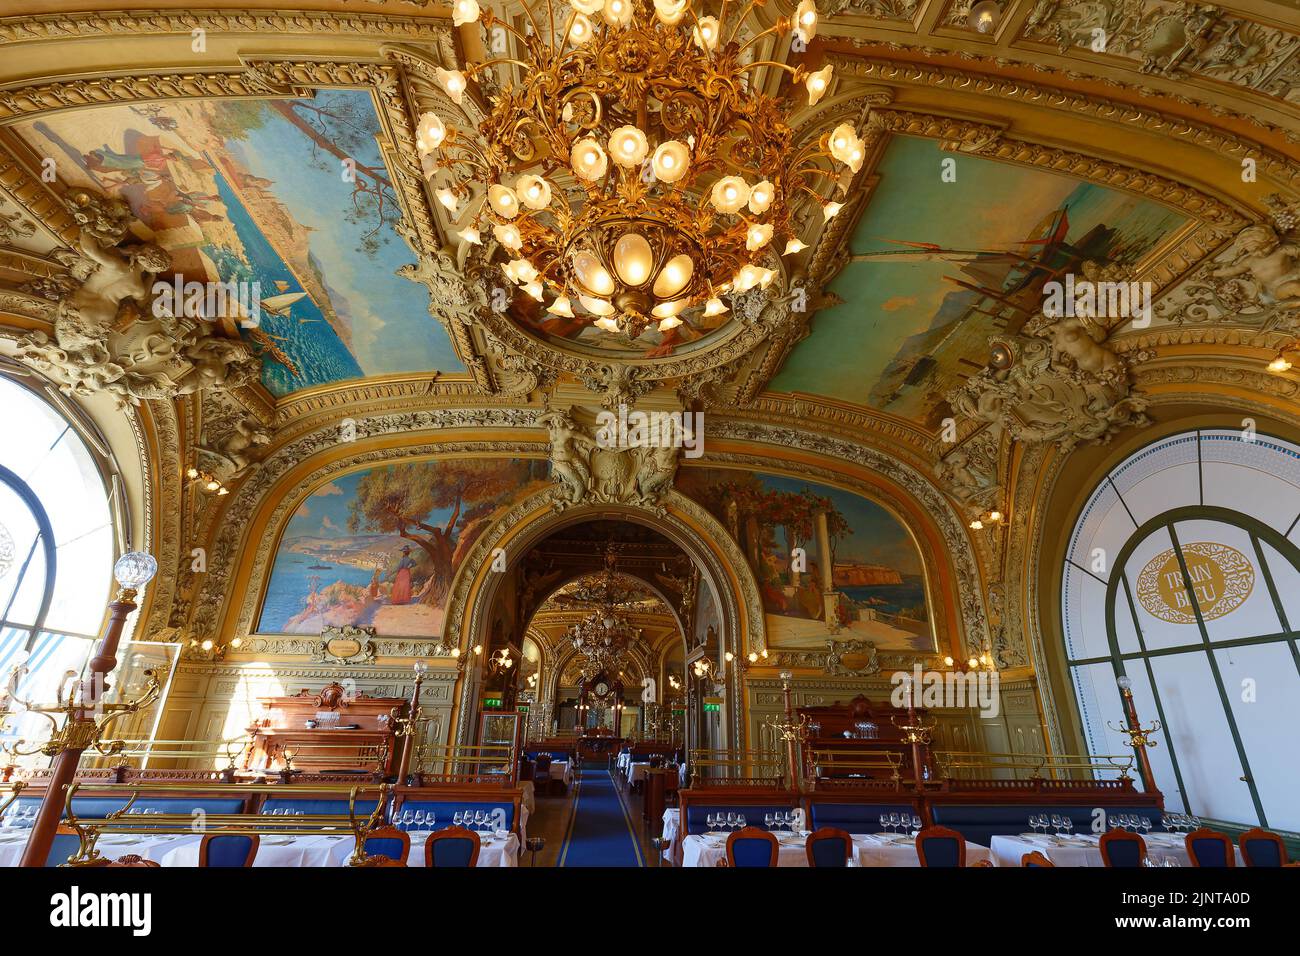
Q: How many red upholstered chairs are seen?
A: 0